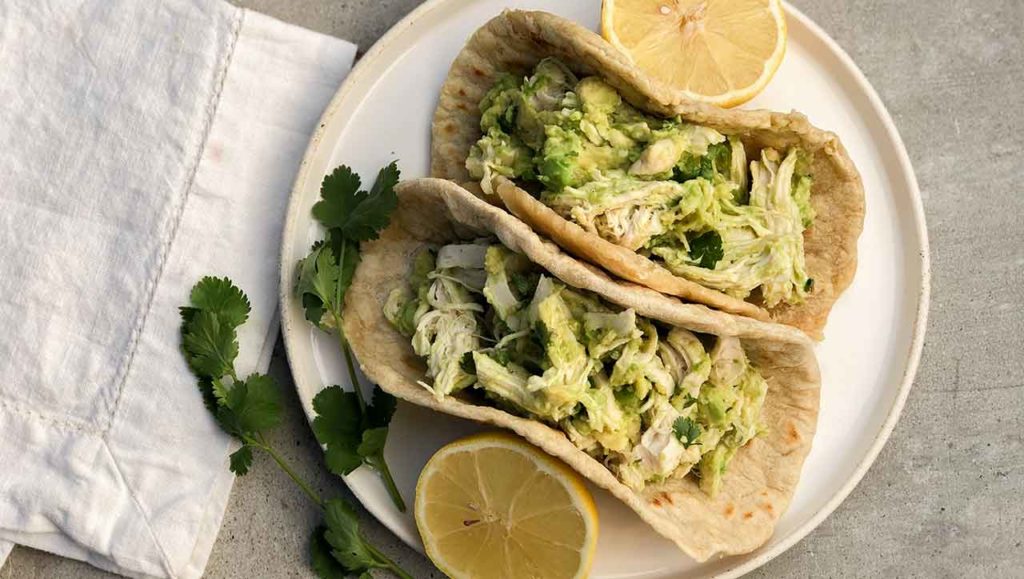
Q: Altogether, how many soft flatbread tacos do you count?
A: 2